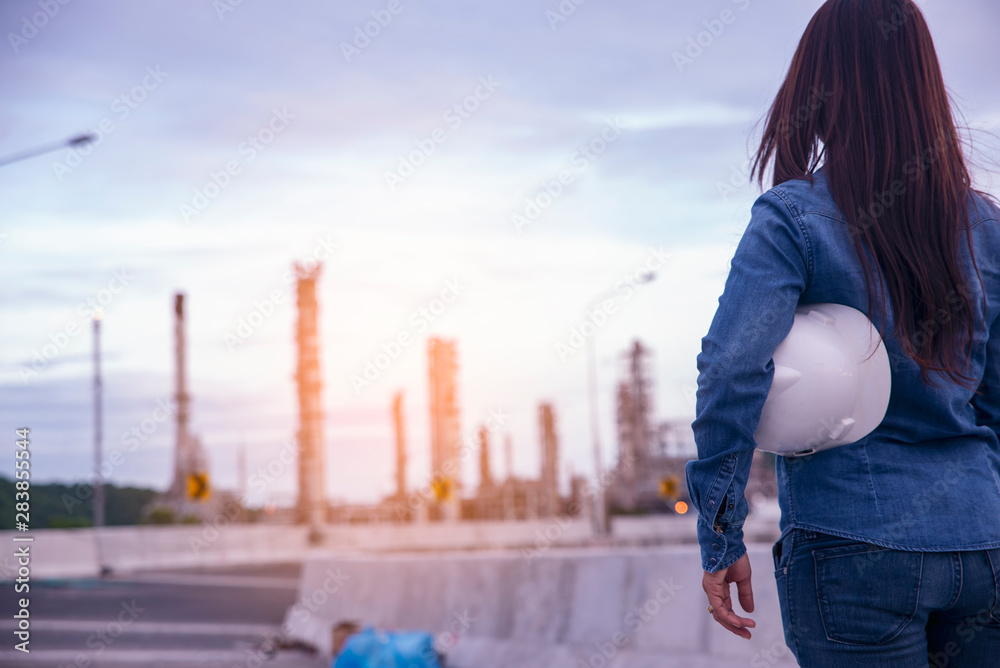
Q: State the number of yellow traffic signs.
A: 3